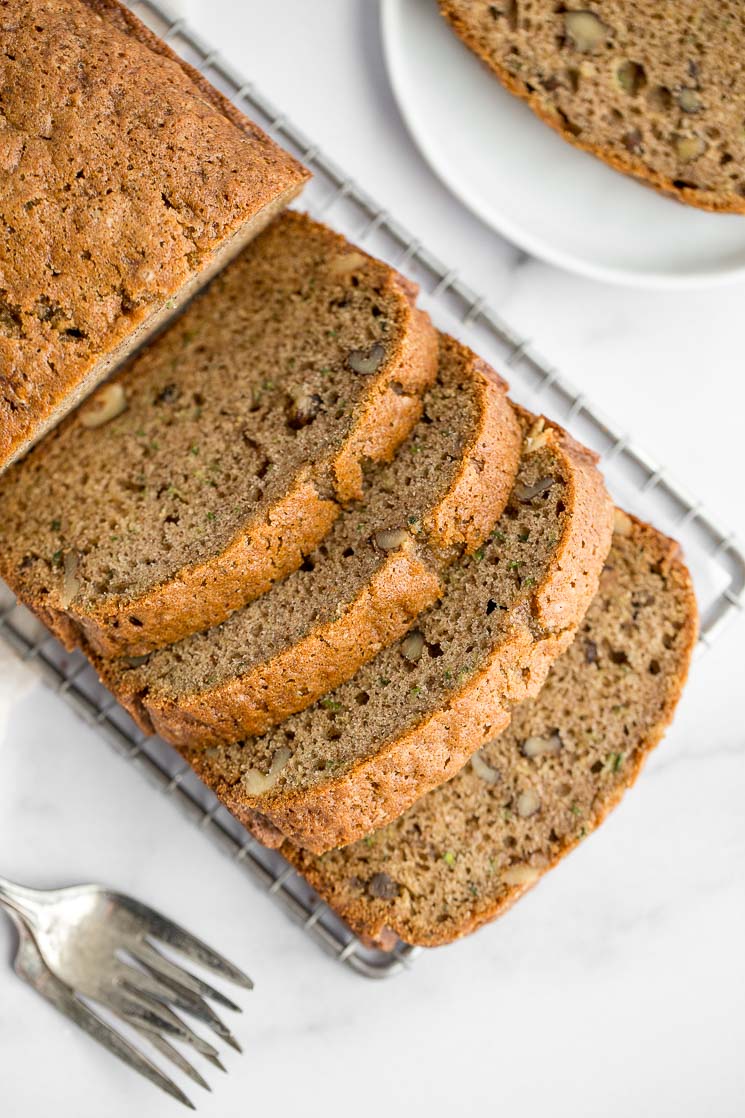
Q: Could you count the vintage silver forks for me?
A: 2